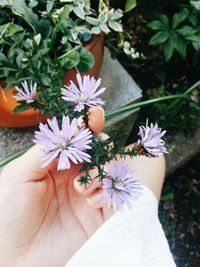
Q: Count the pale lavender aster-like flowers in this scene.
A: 5